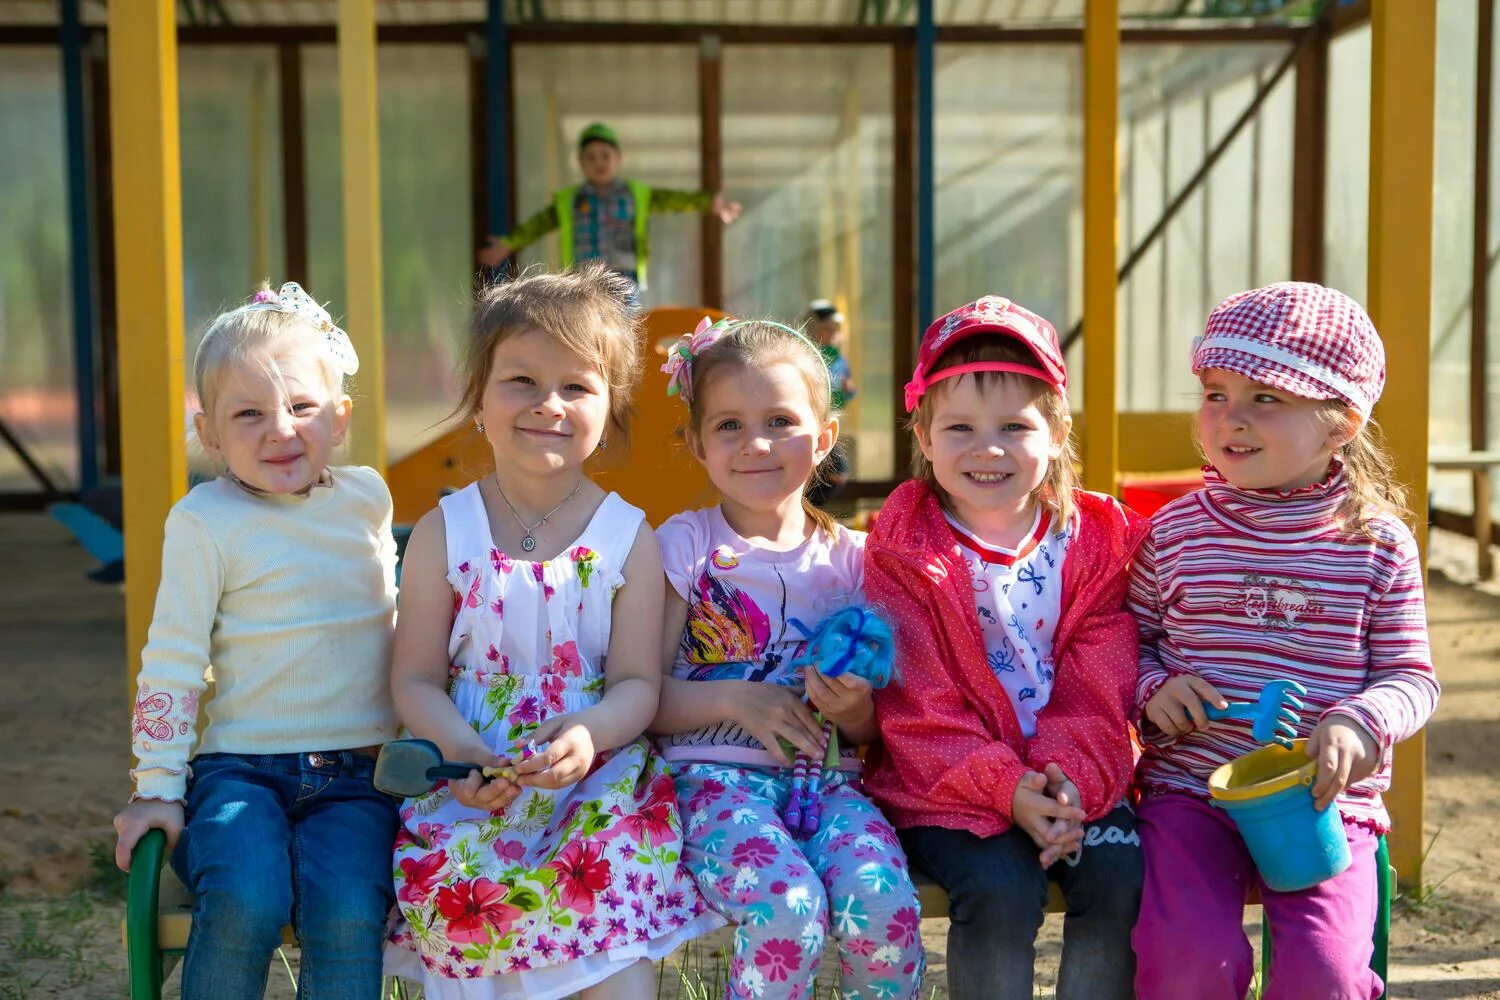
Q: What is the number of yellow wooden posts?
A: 4